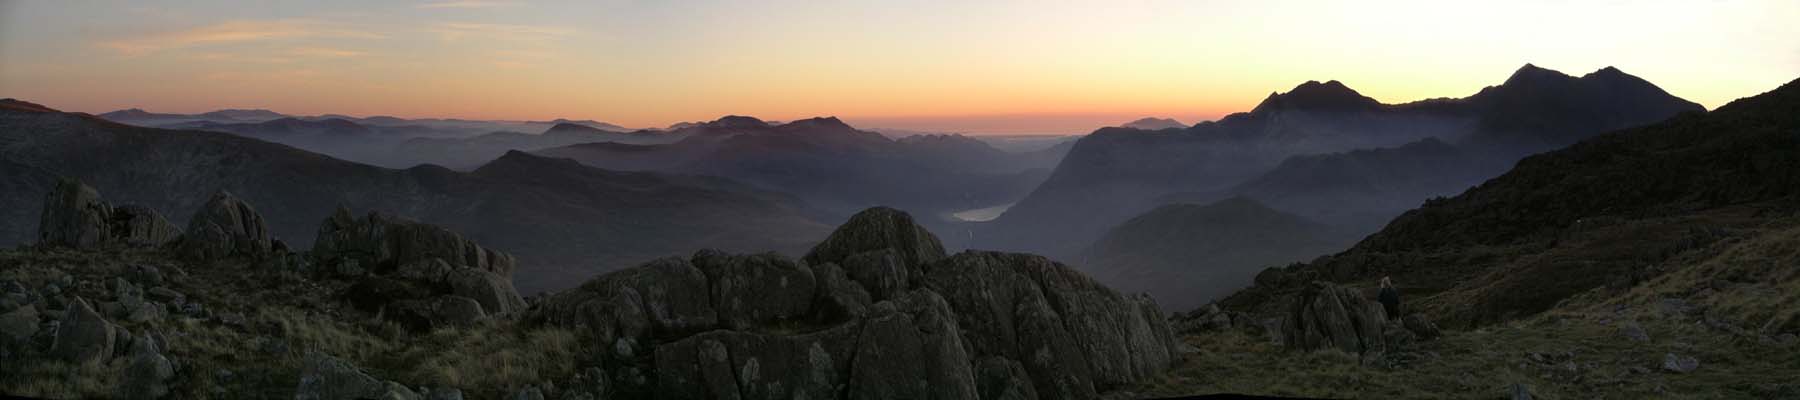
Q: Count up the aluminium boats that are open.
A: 0